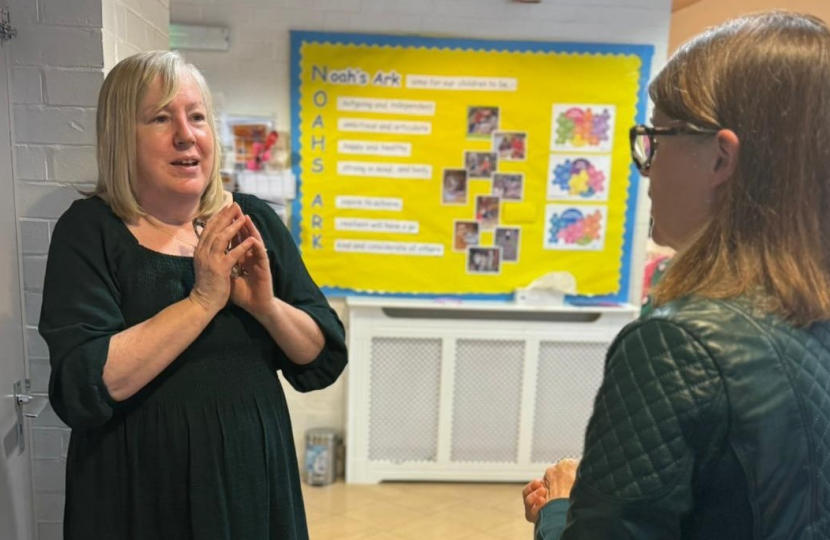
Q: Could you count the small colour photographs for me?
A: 9